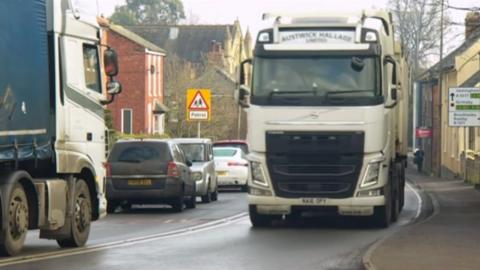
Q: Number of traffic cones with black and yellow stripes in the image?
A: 0